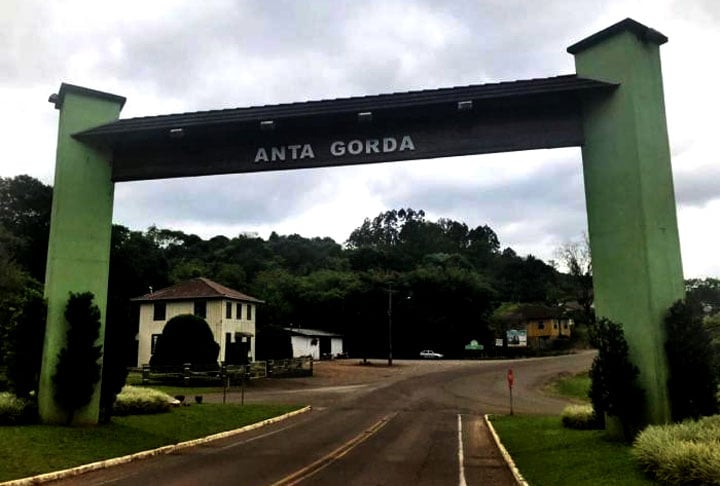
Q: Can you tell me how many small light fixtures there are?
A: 4